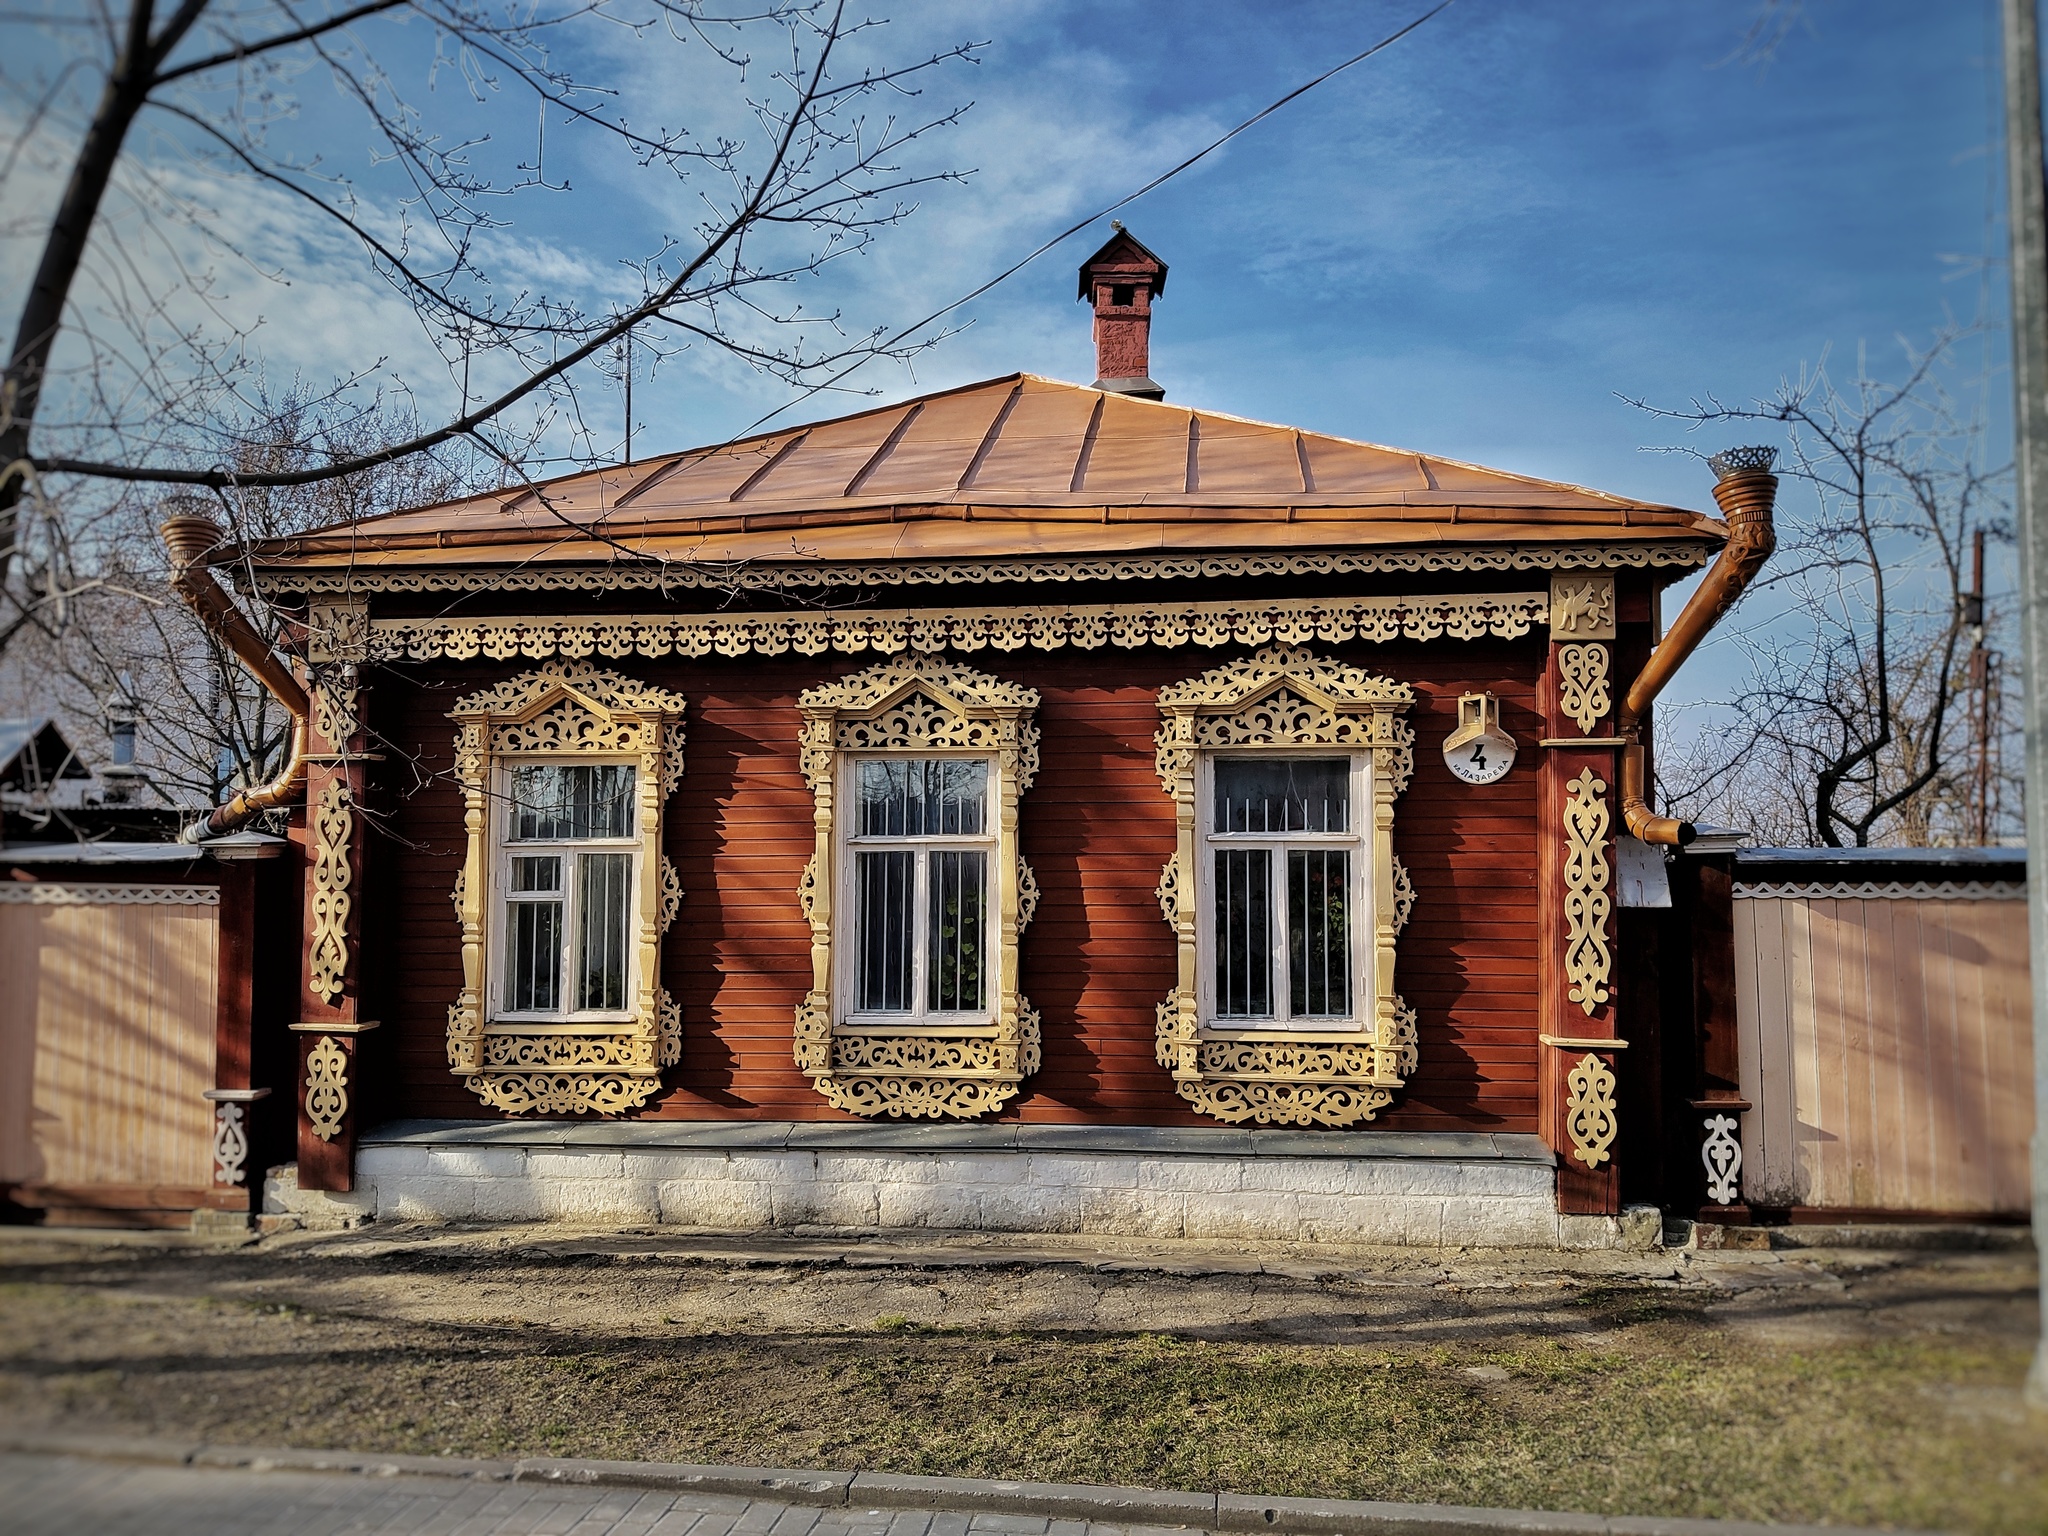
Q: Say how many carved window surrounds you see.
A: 3